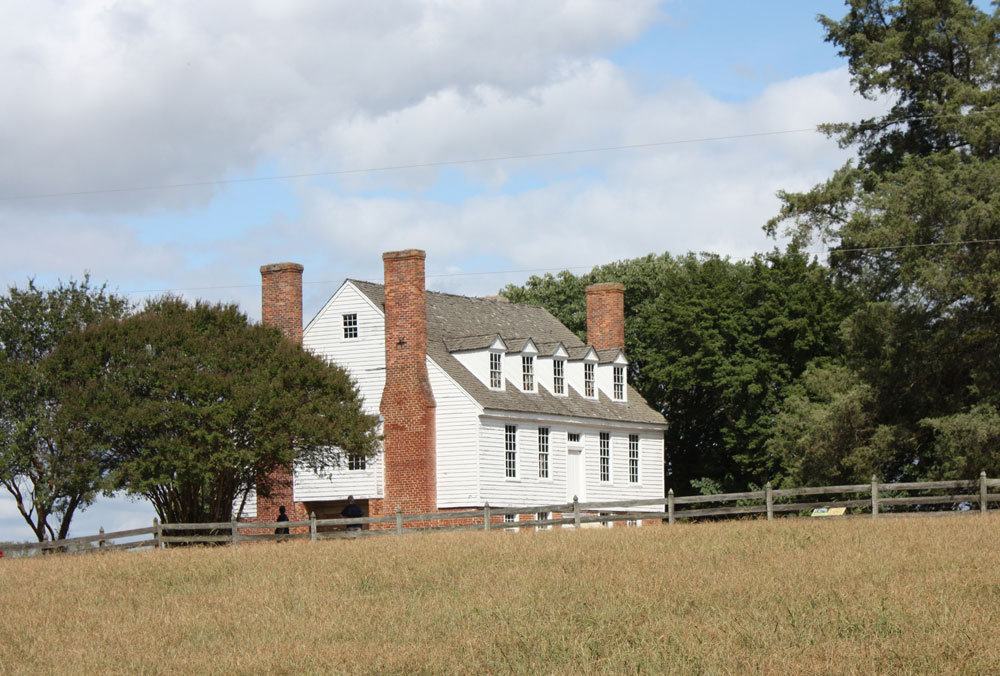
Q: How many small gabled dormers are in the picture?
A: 5